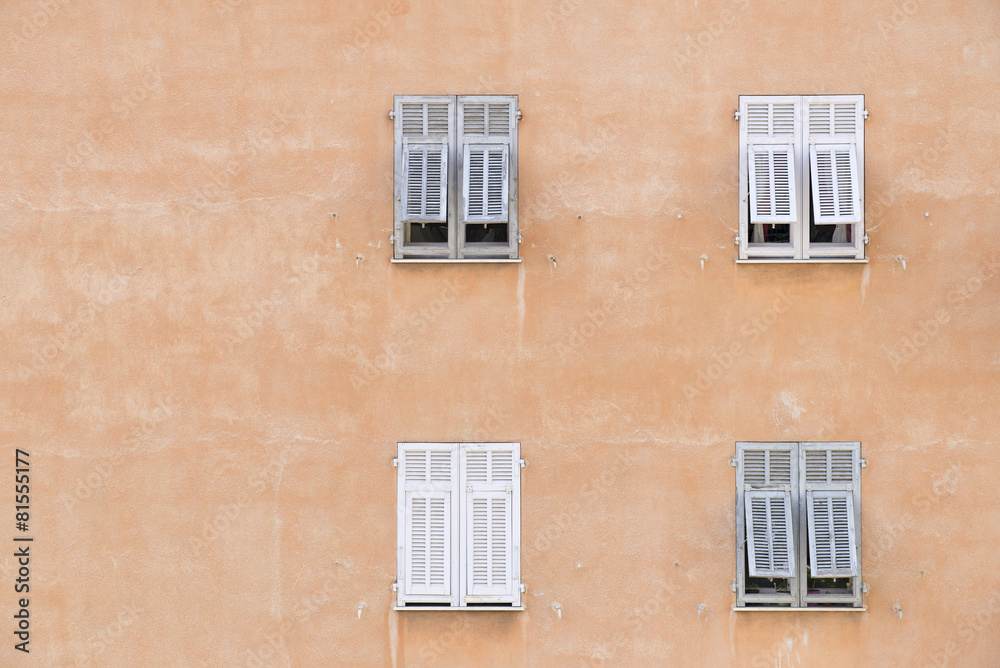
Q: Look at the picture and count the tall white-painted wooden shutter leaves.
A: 8